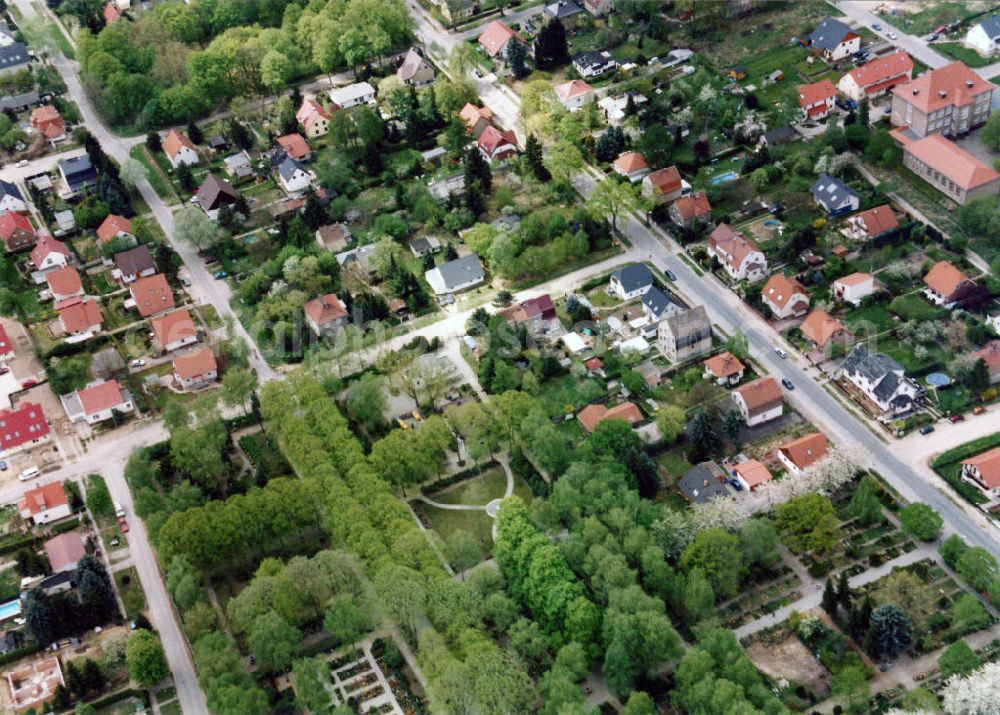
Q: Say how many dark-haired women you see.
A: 0